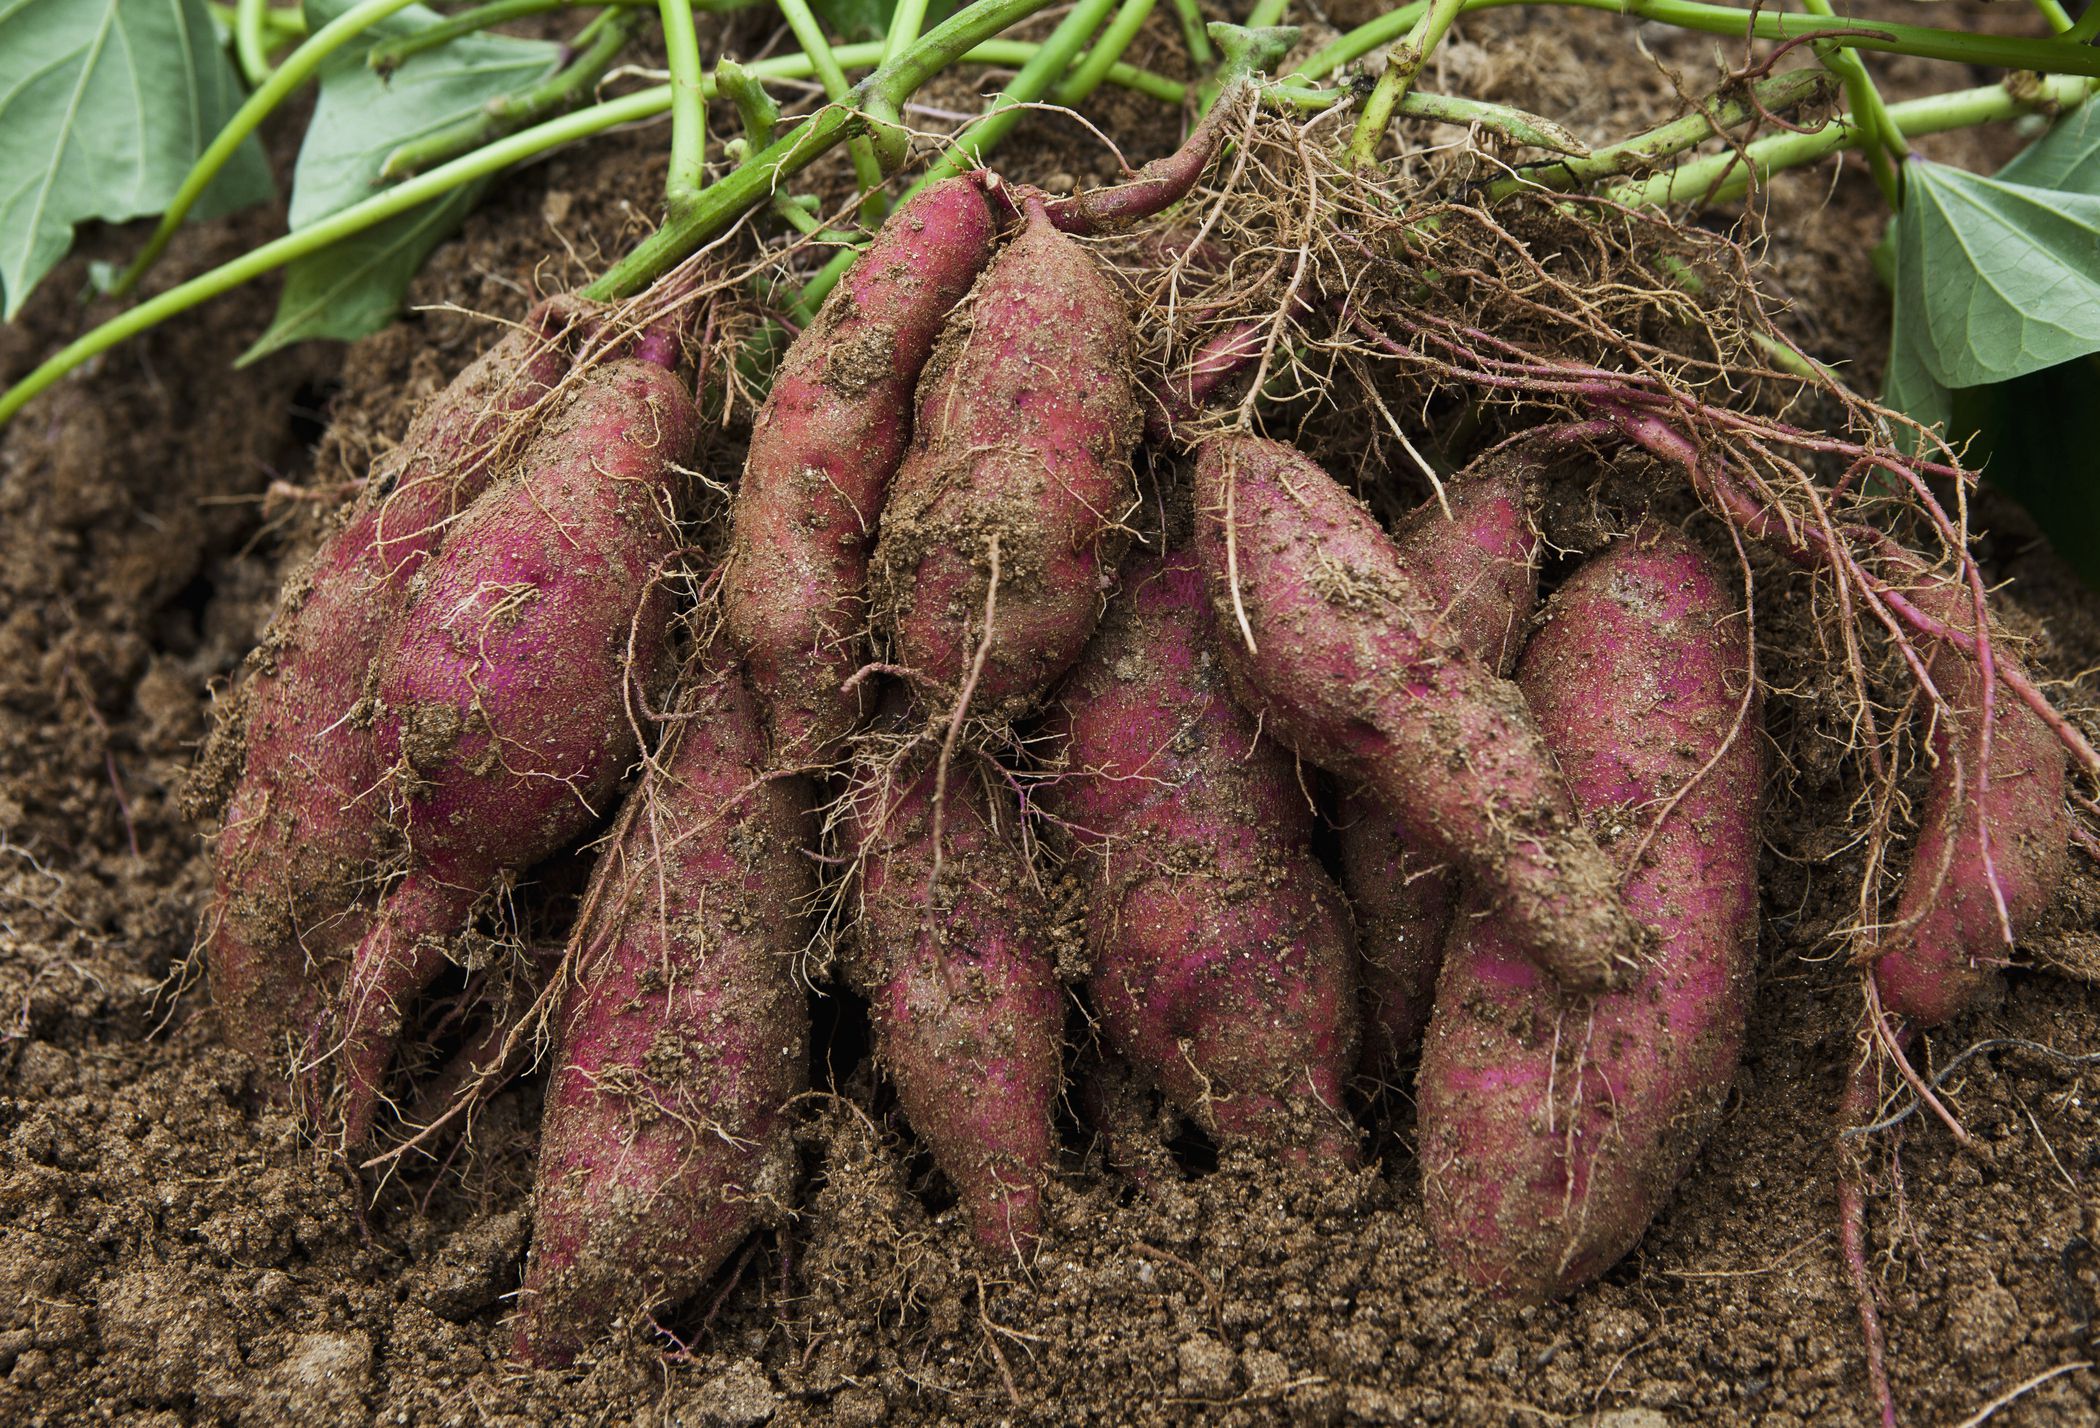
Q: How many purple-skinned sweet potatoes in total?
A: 11